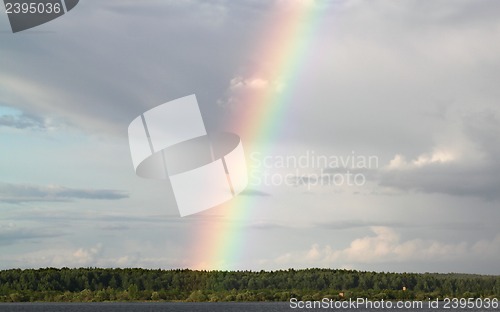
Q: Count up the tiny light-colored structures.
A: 2